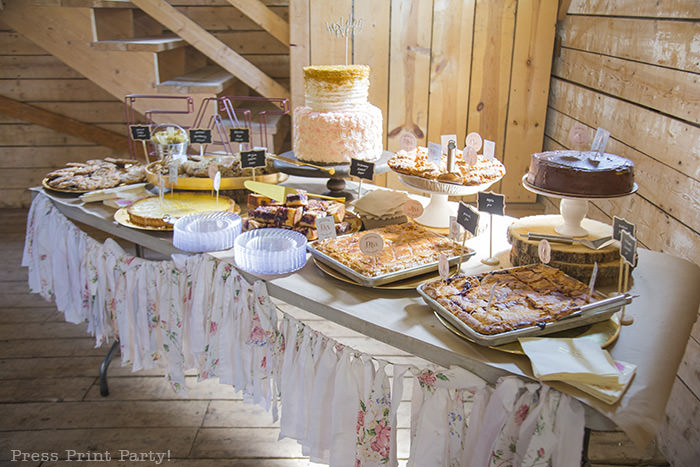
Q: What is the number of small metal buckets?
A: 1